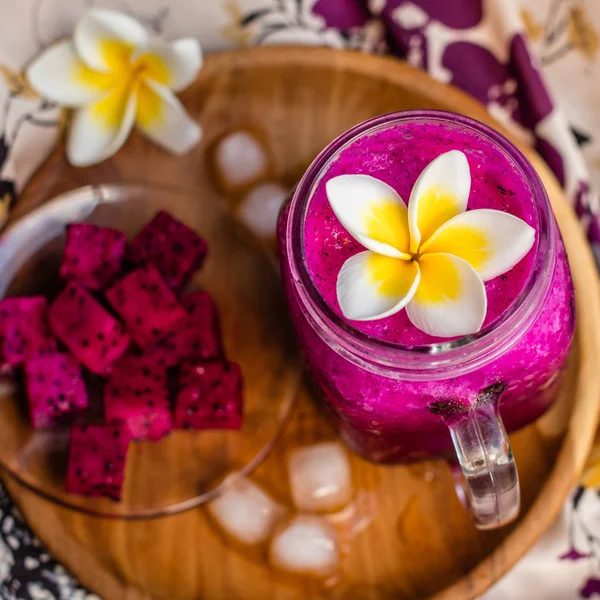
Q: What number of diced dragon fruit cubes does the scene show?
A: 10